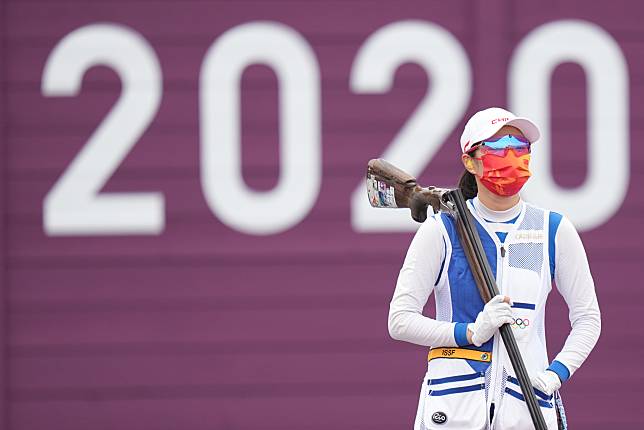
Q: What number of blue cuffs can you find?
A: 2